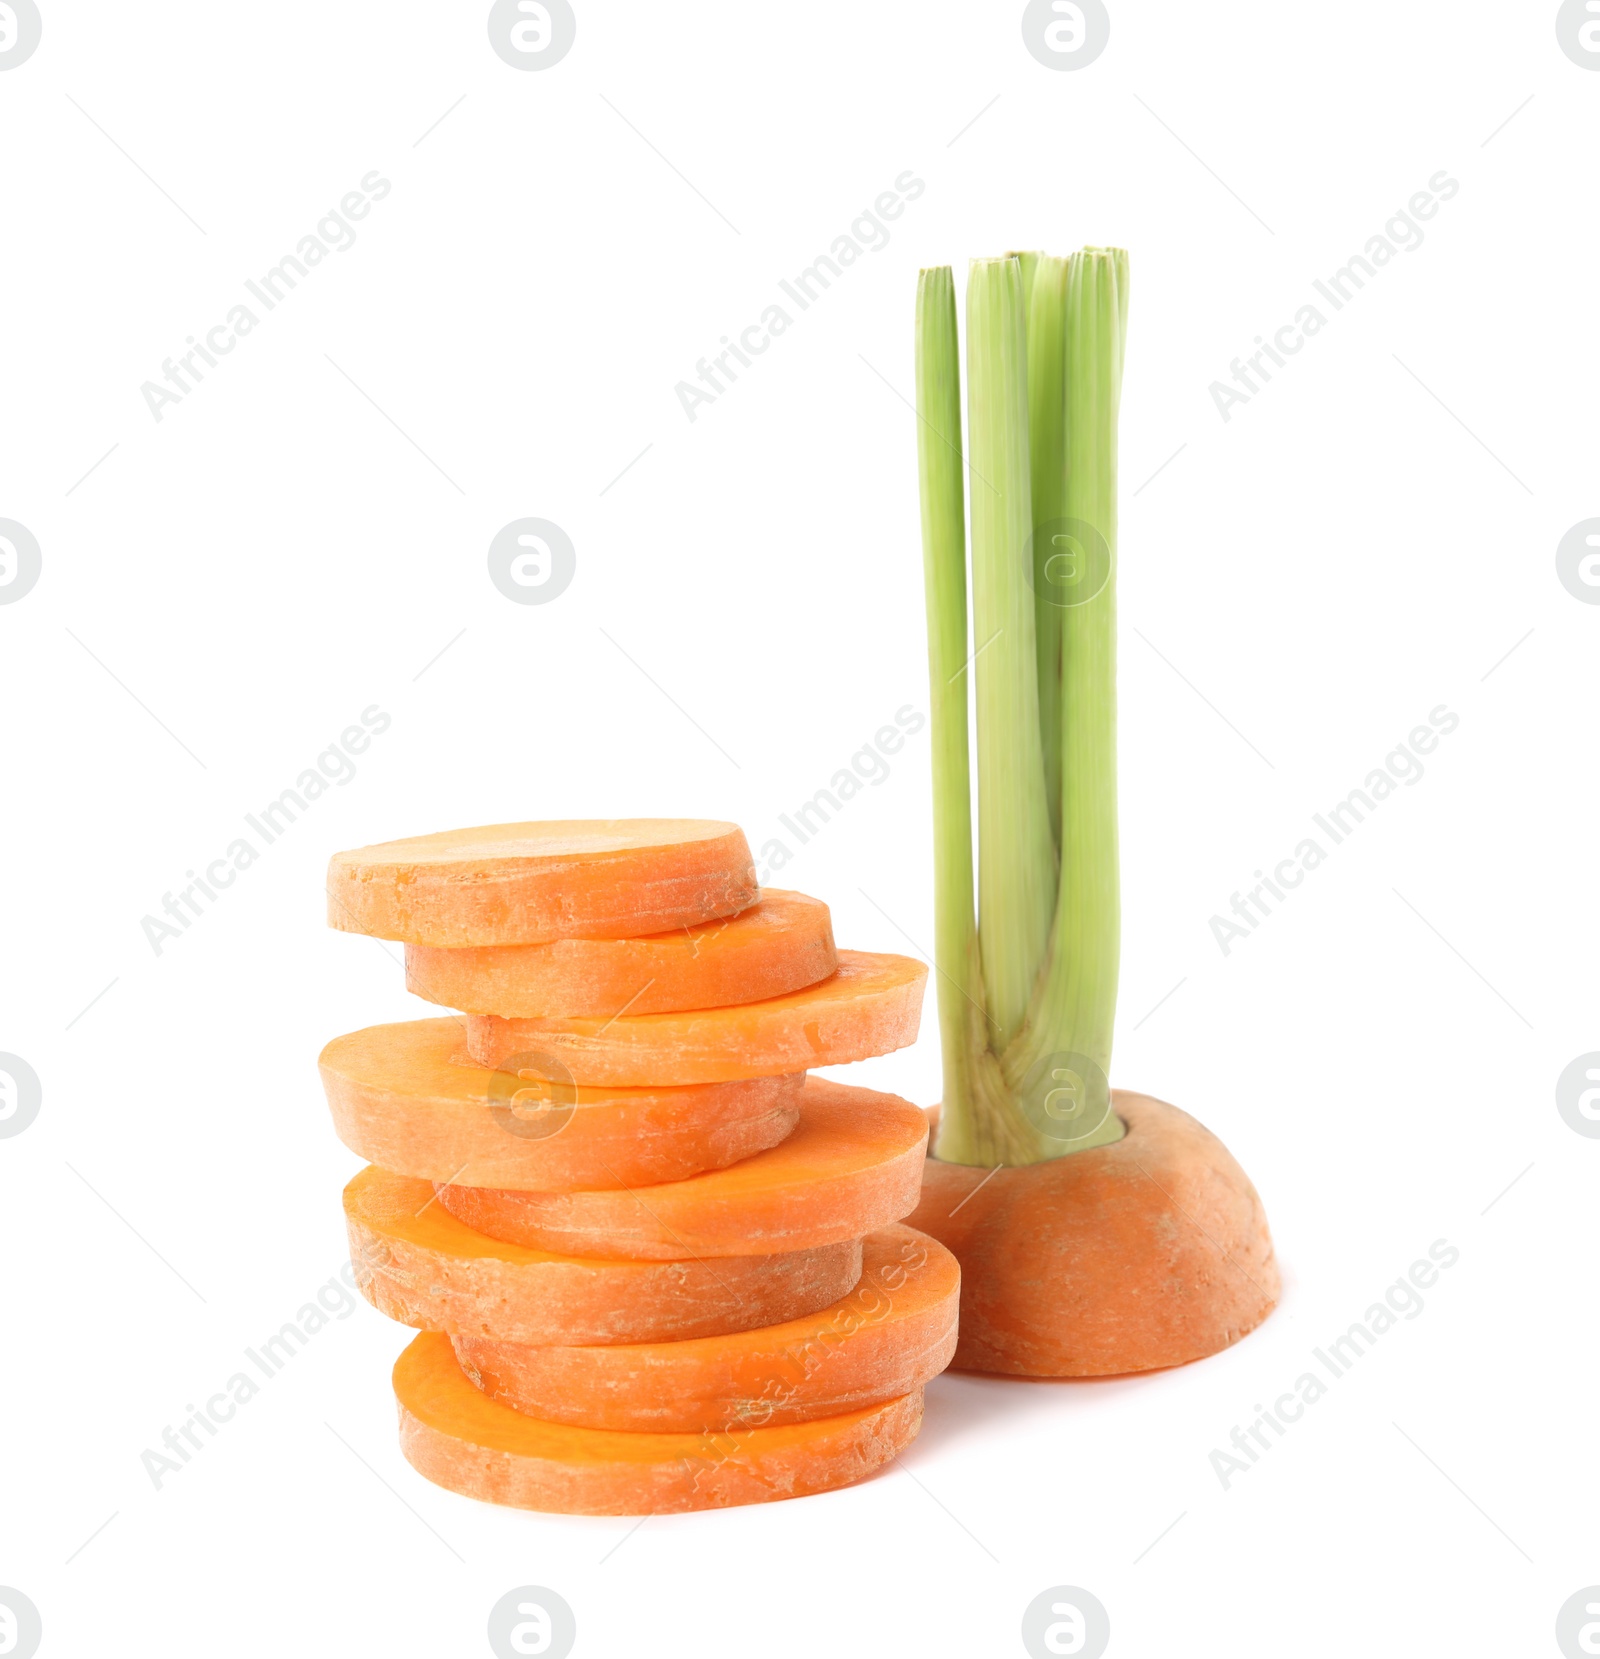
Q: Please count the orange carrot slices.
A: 8